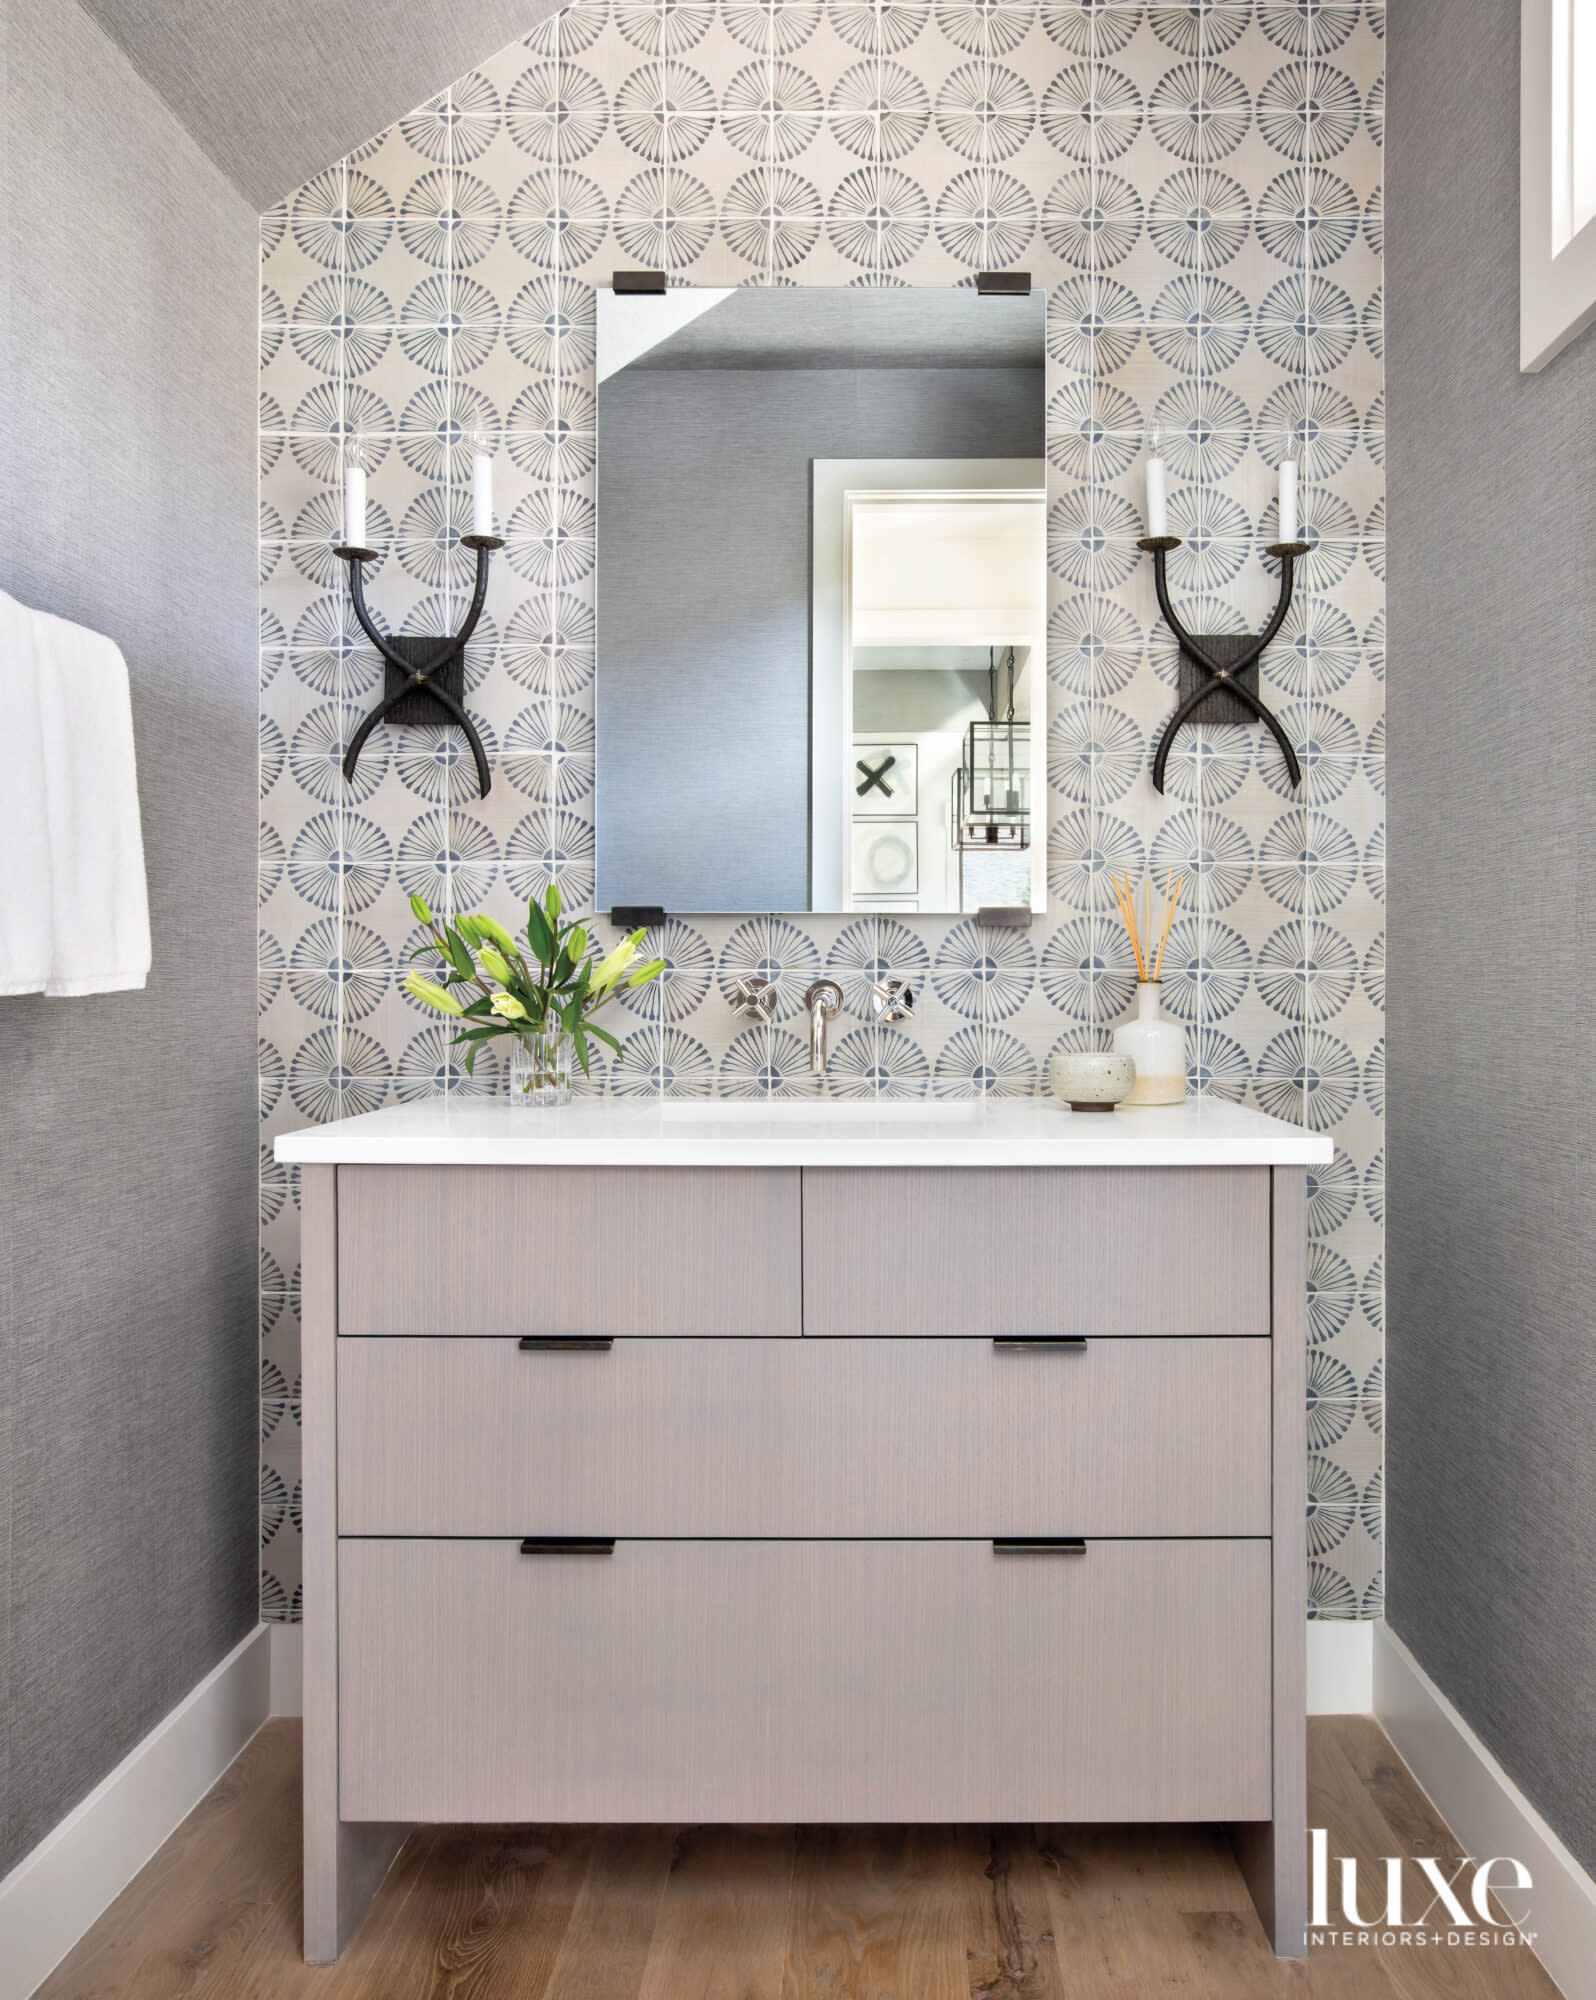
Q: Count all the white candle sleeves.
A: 4